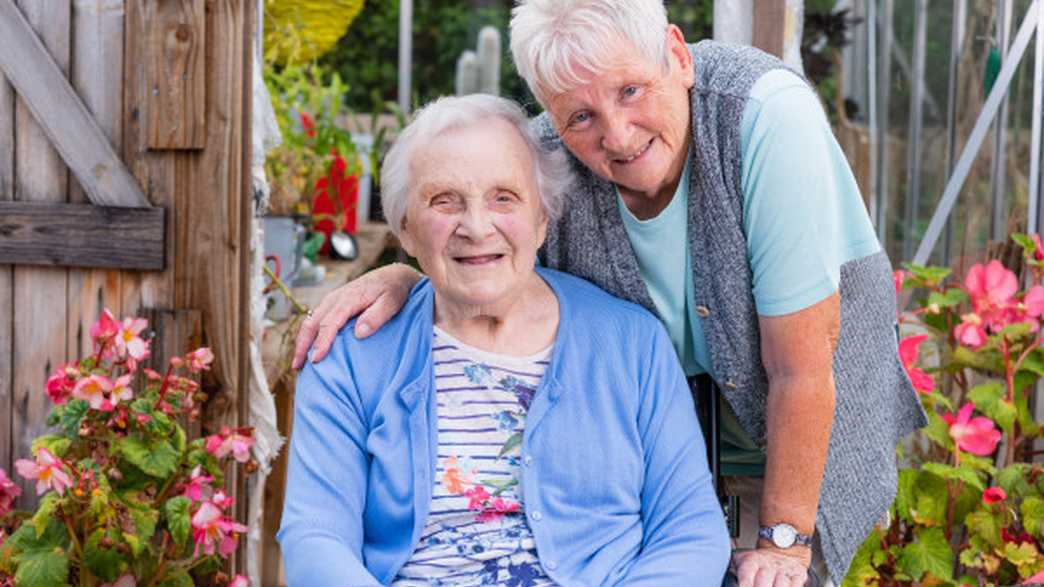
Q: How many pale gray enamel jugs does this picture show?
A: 1